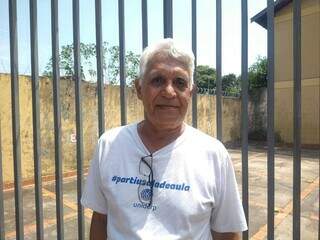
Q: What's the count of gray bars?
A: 13